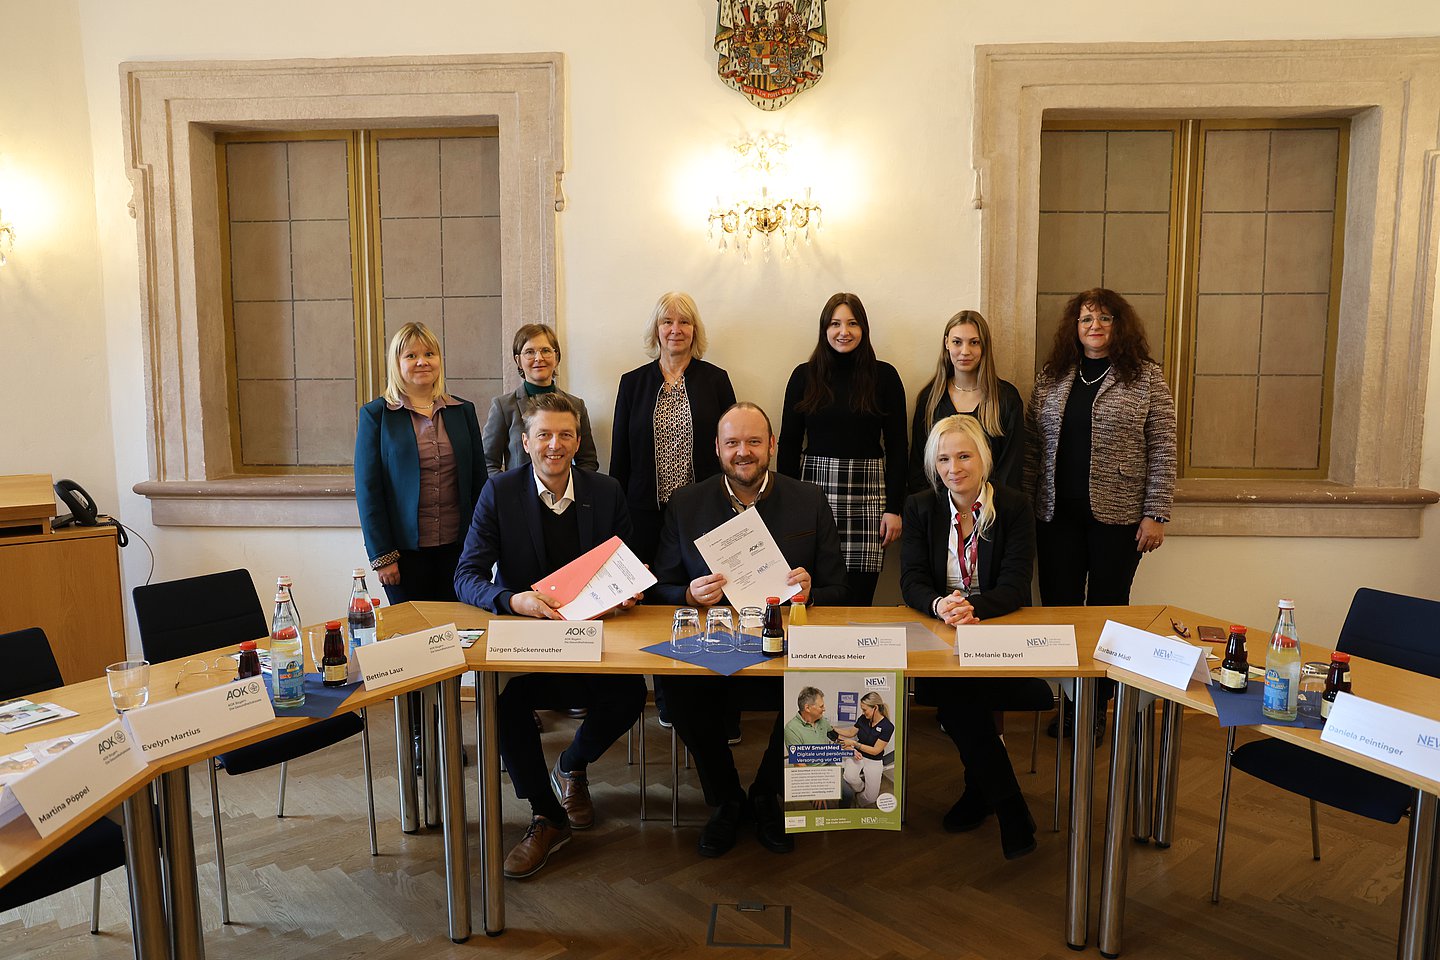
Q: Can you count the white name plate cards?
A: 8